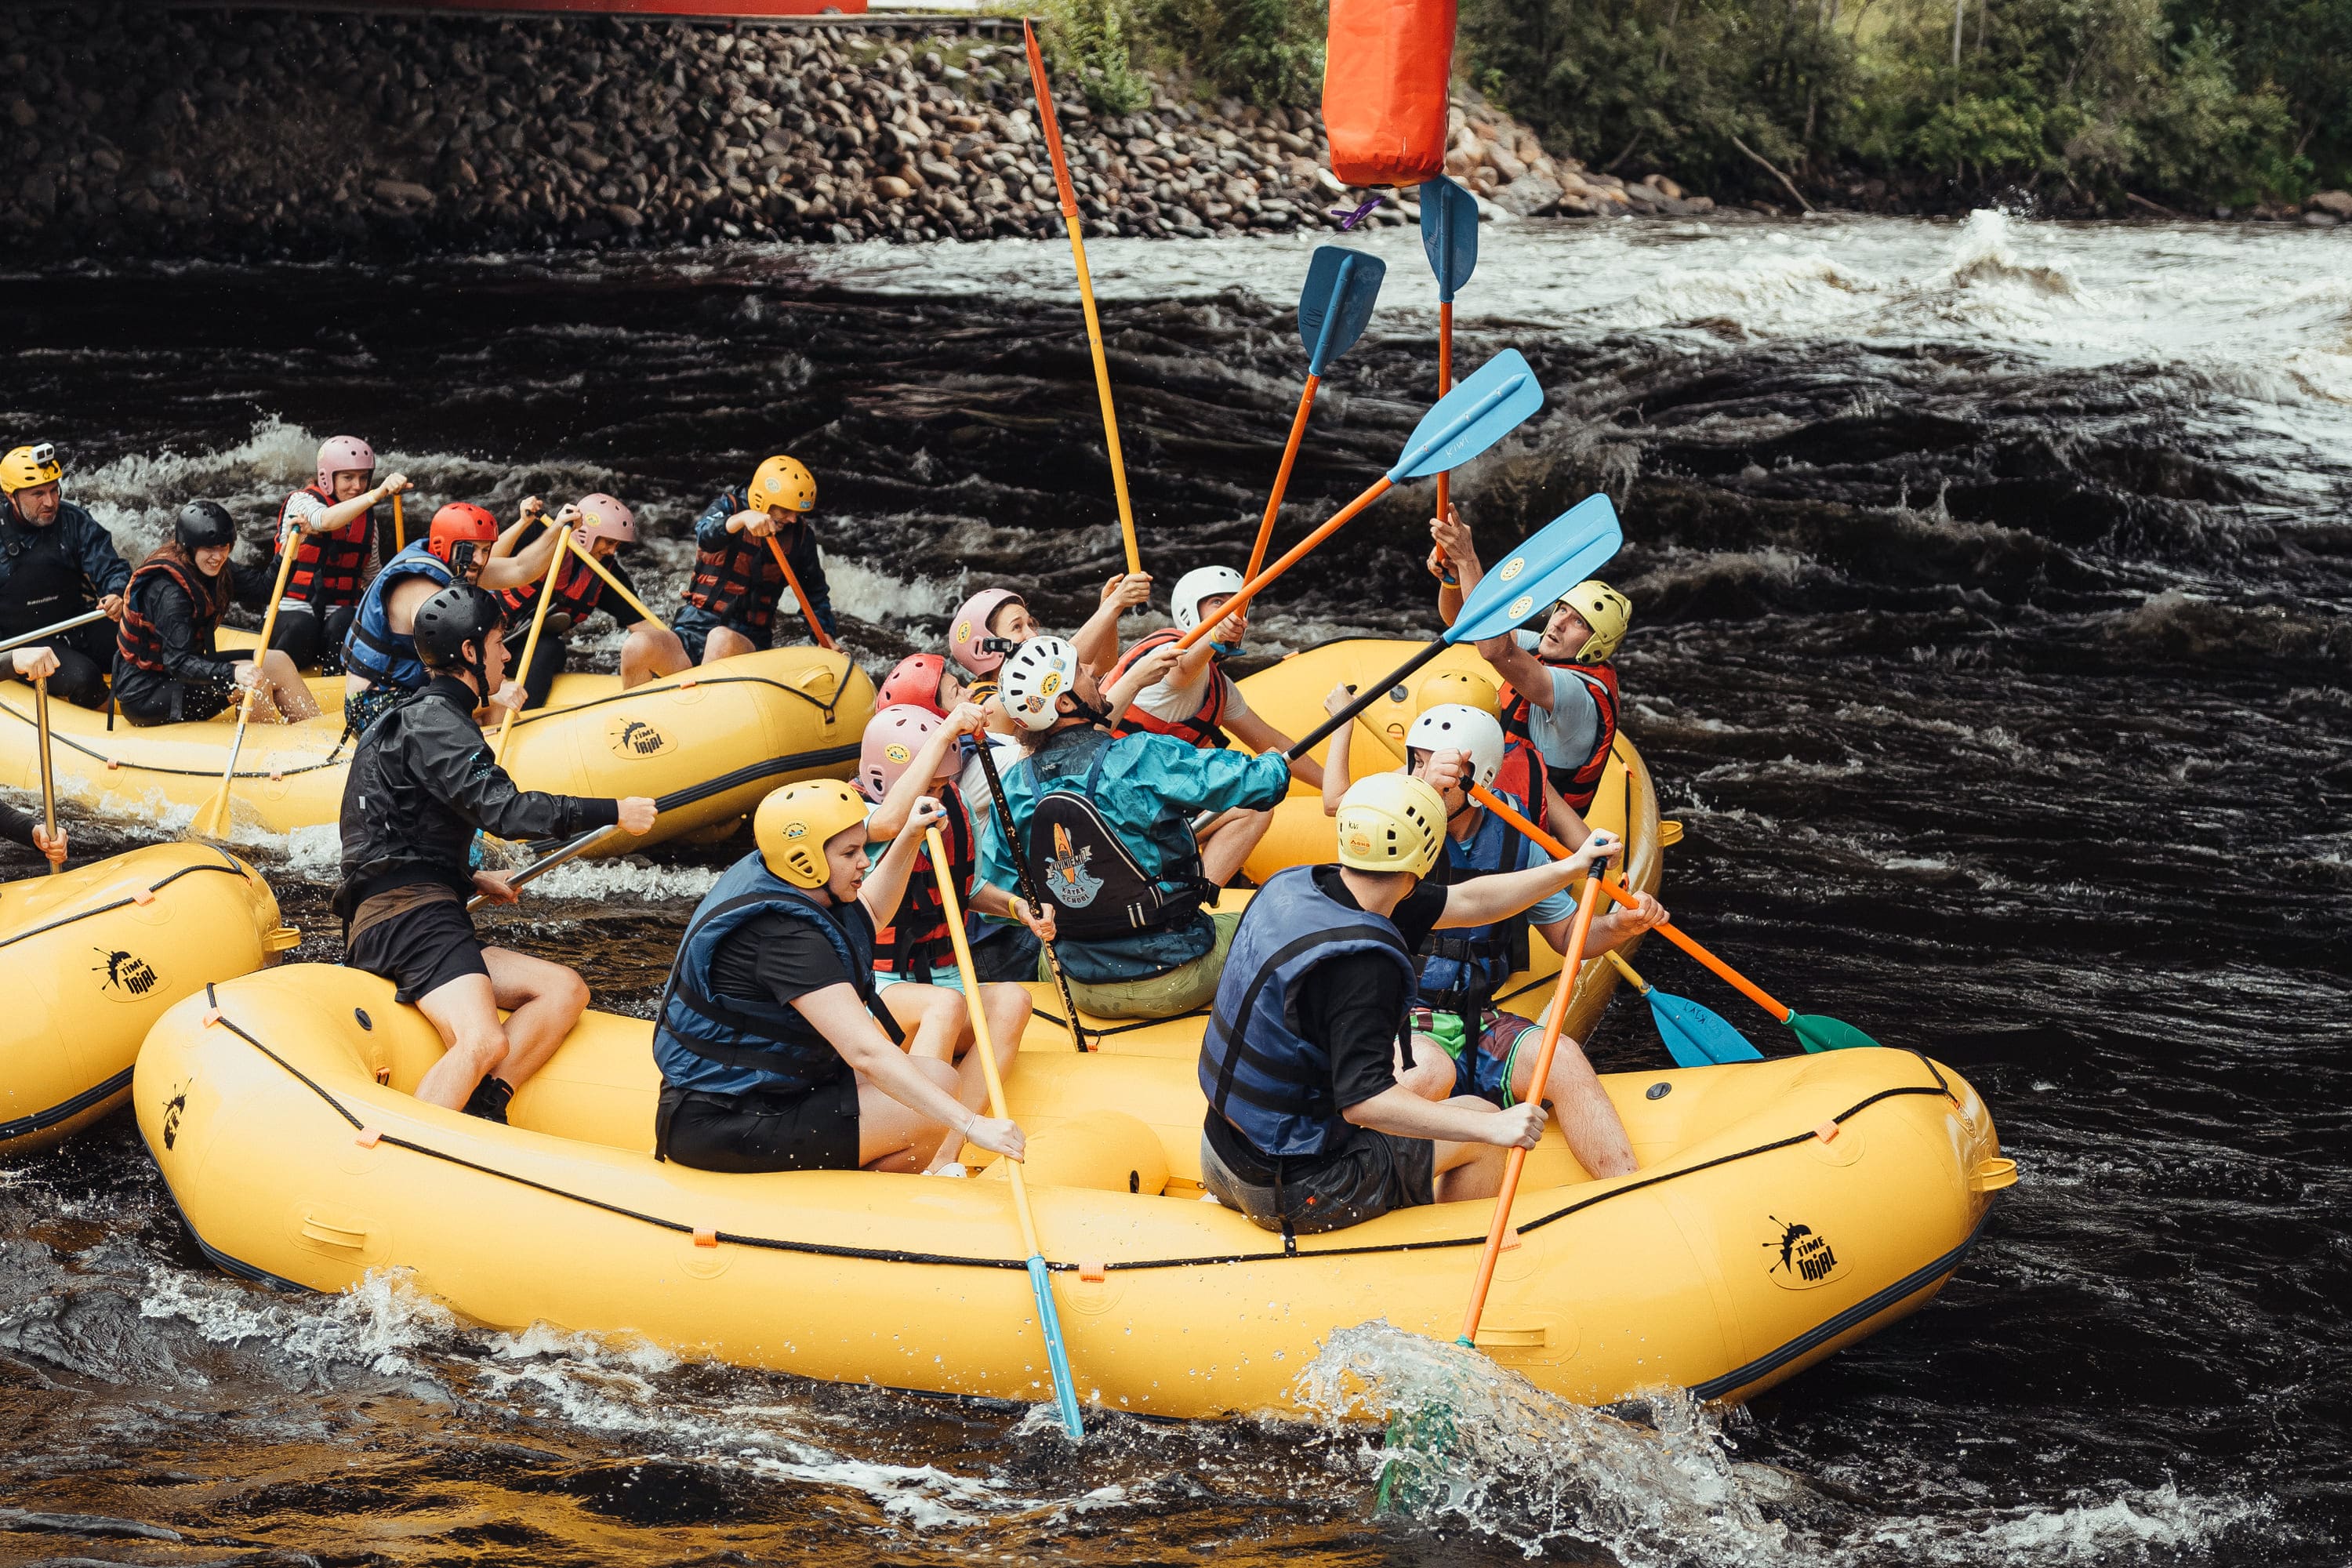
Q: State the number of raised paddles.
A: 5